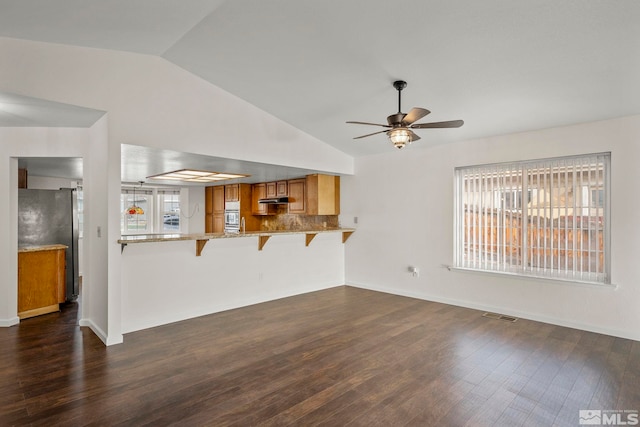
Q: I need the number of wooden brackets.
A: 4